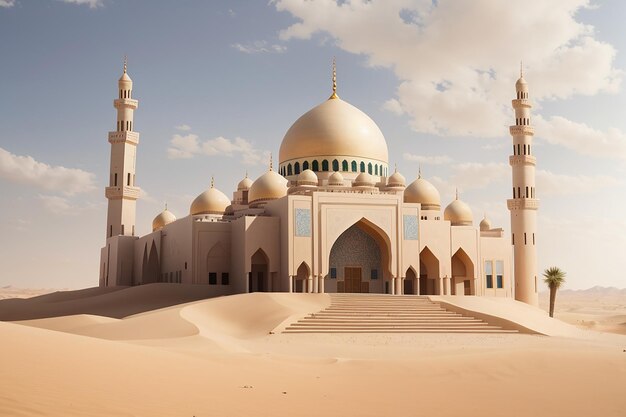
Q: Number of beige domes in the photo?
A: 12